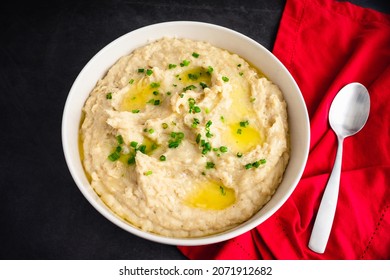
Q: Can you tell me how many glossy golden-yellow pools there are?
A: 5